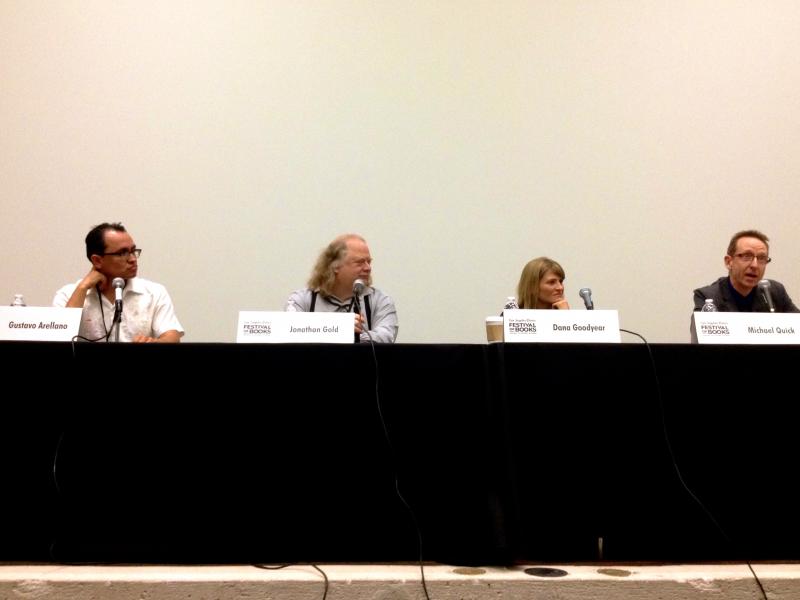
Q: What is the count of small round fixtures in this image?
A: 3